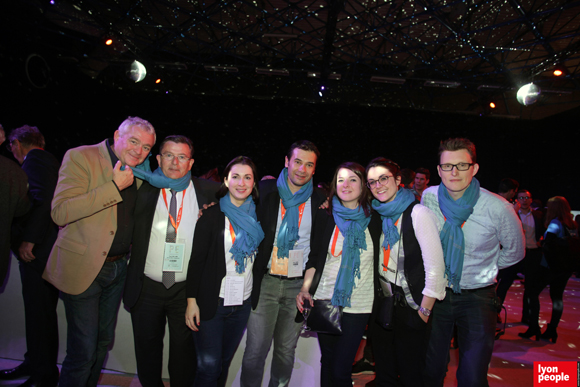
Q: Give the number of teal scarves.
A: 6